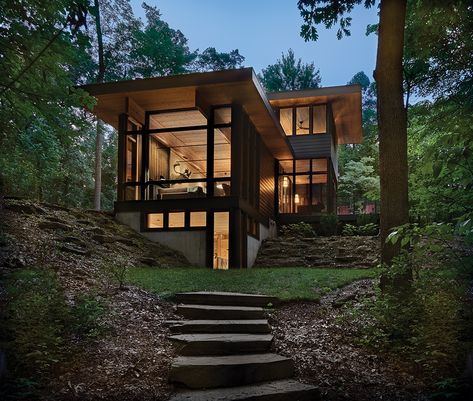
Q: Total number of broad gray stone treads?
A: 6